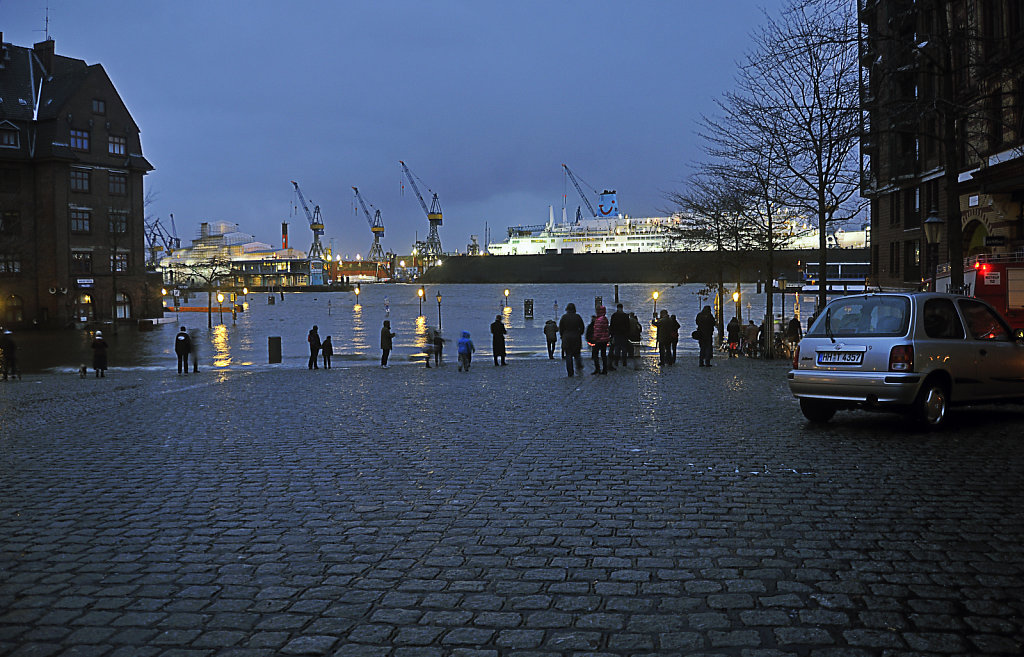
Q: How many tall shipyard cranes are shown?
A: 4